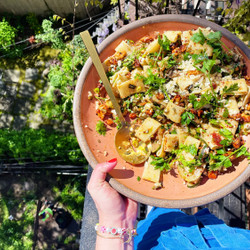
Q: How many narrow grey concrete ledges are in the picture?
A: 1